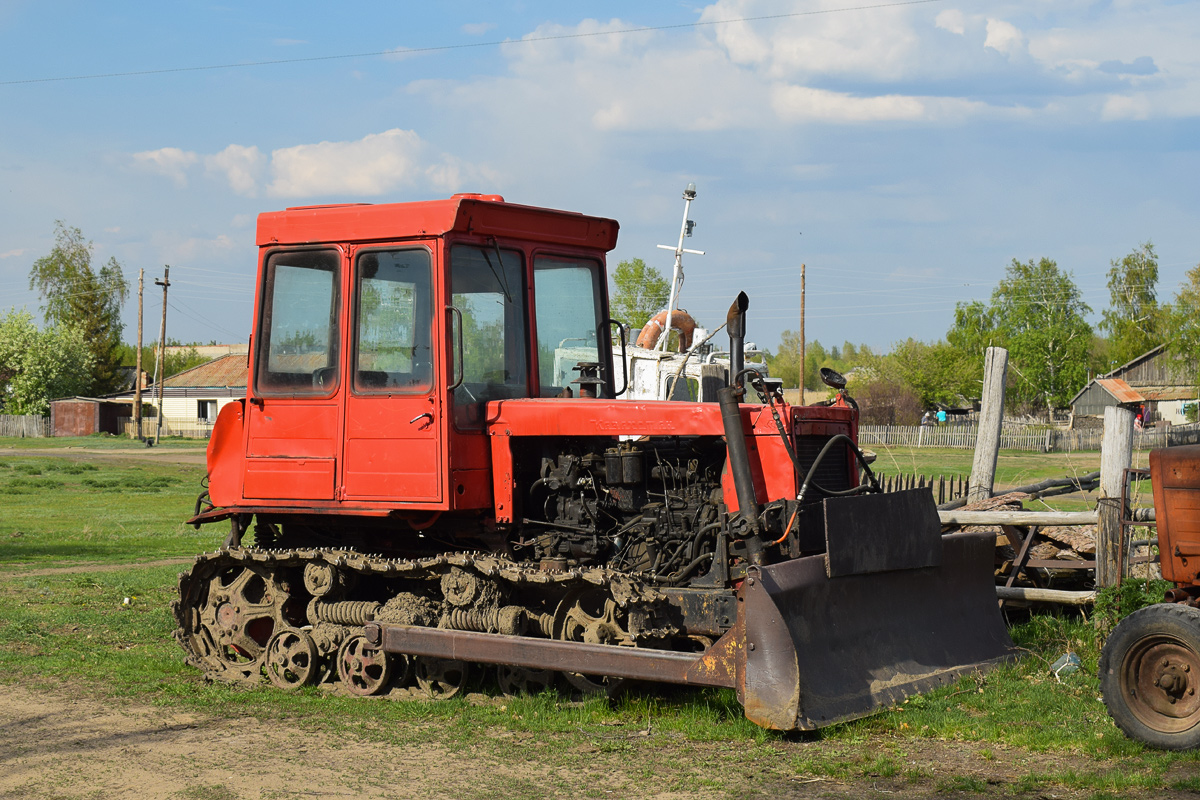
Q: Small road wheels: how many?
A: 4